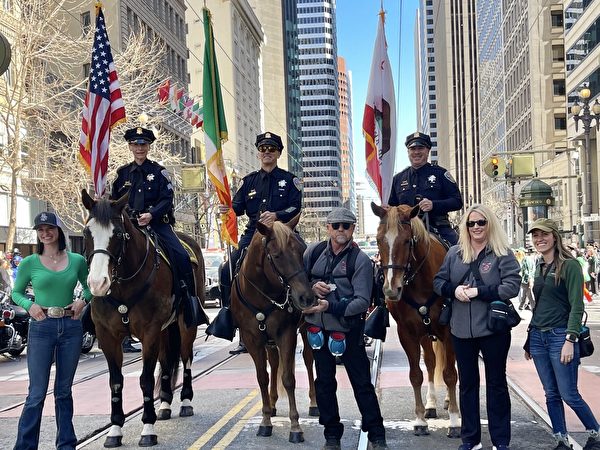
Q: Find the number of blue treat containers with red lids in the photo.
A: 2